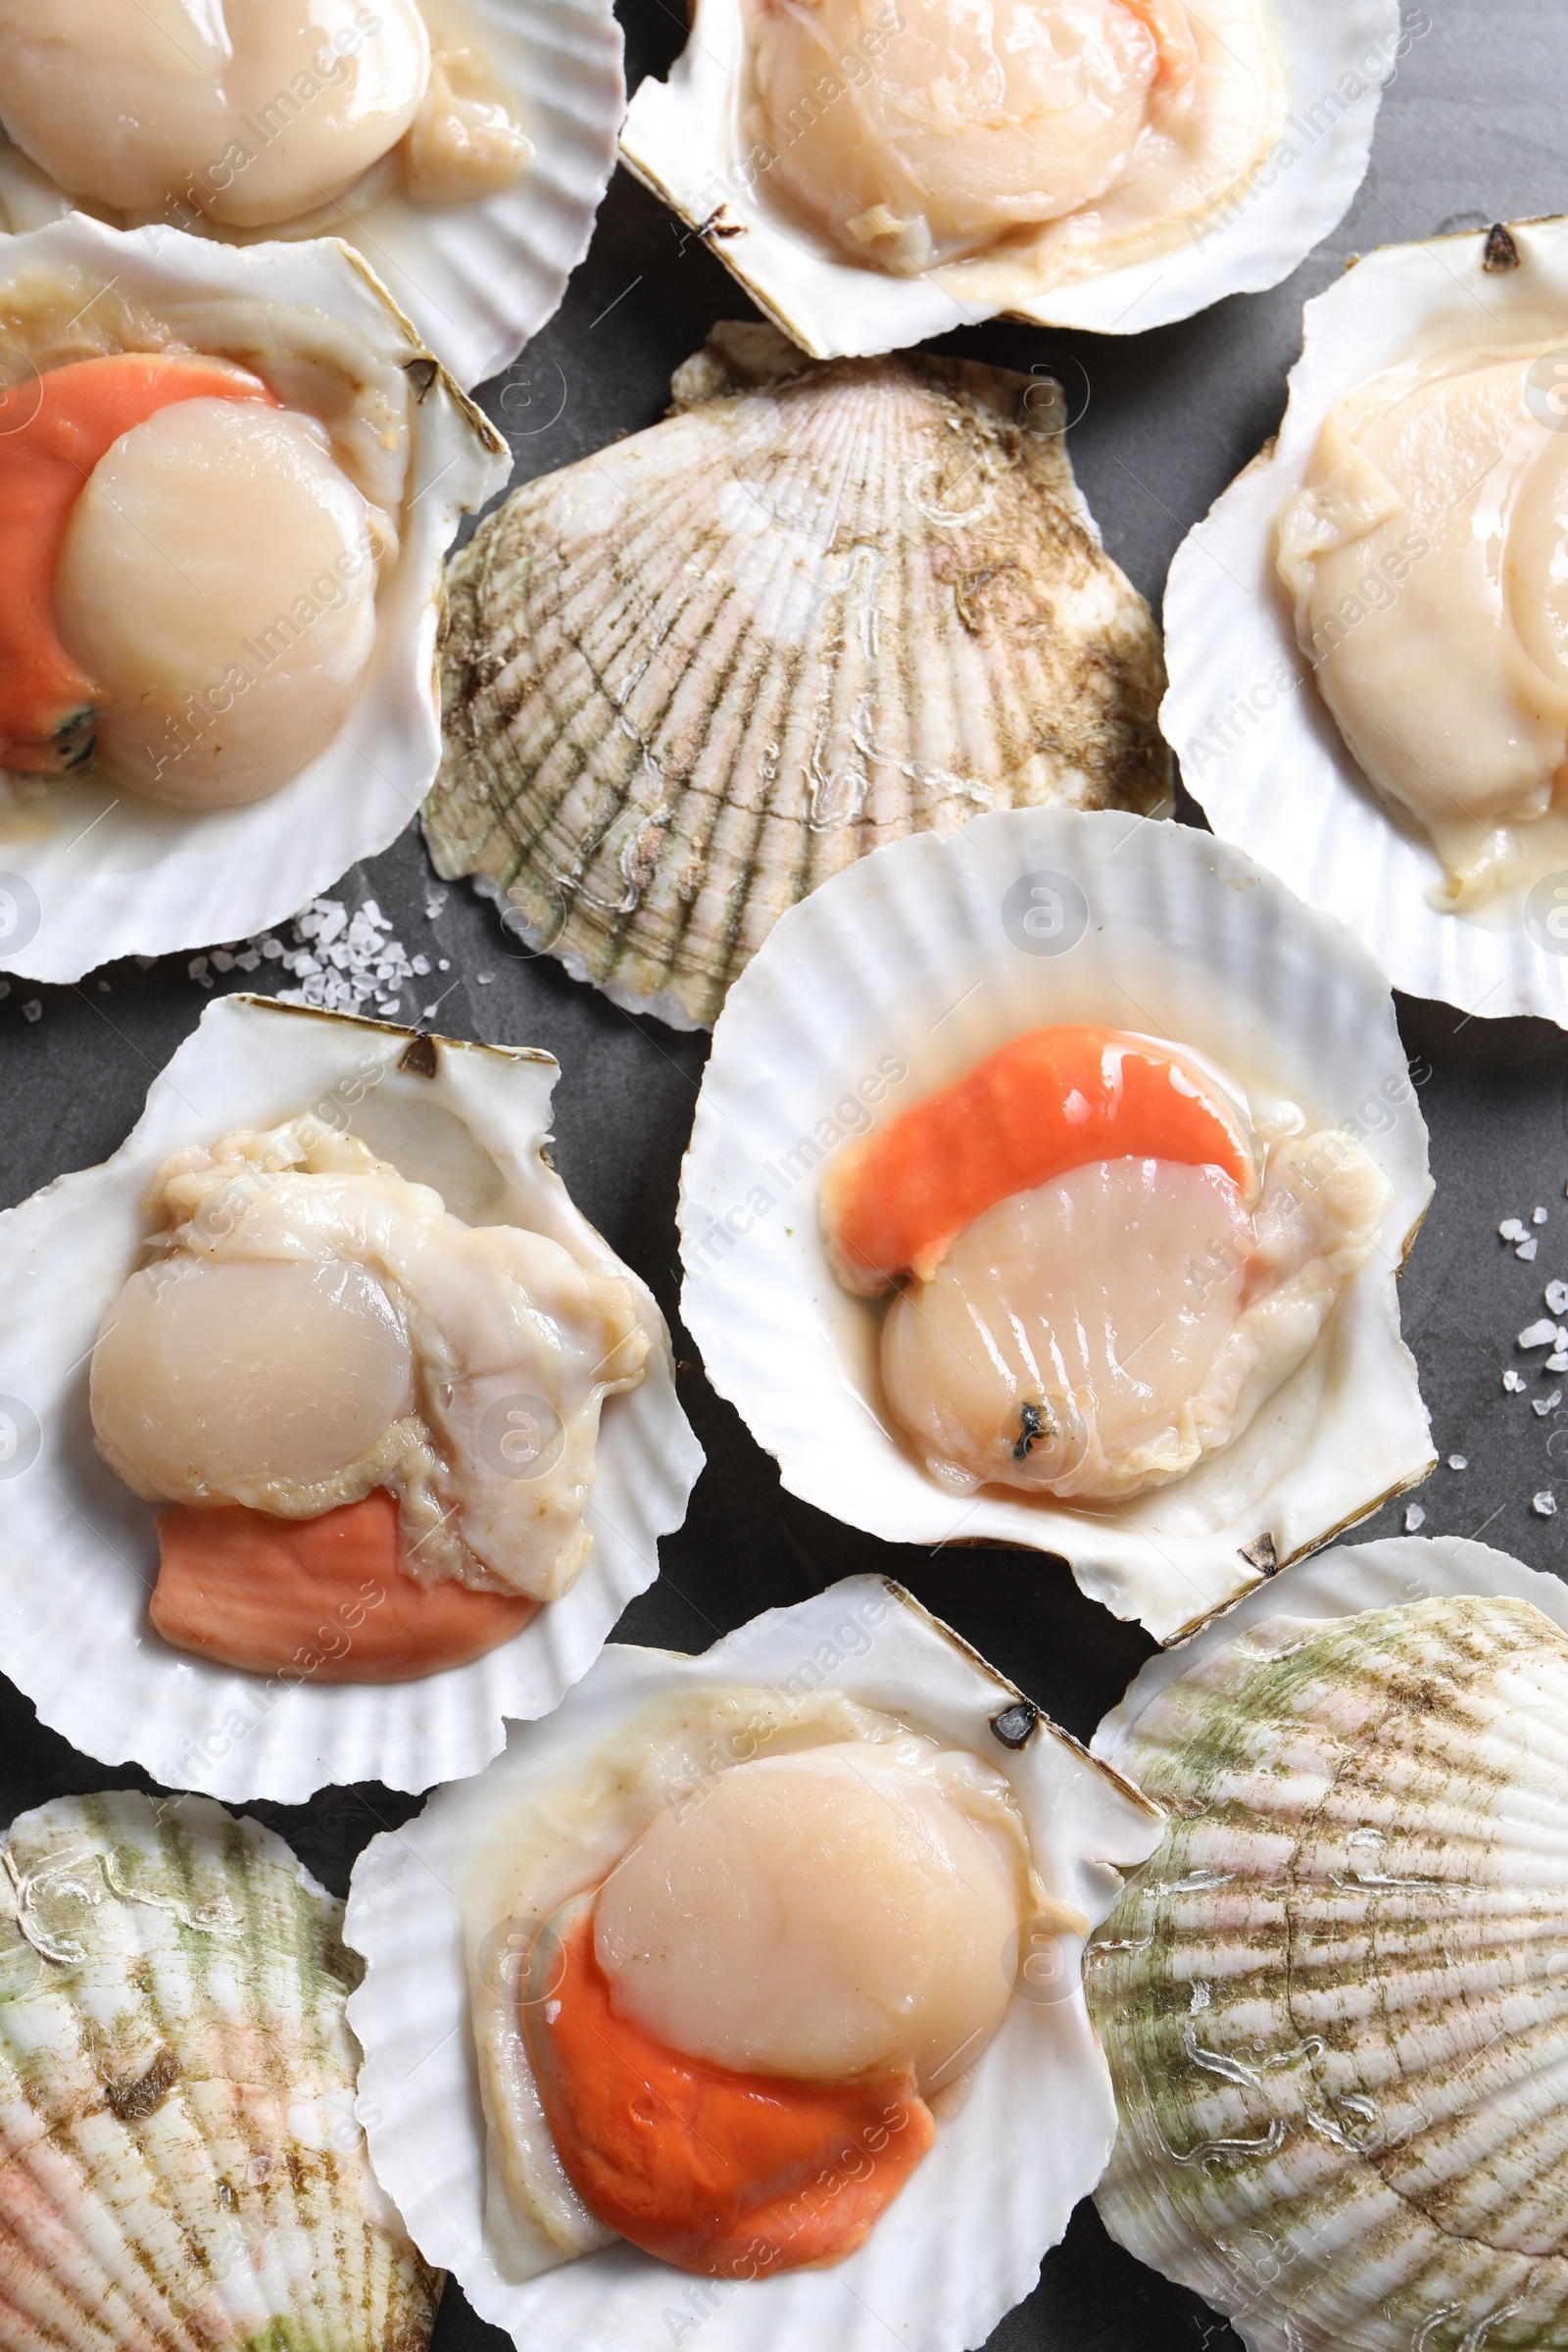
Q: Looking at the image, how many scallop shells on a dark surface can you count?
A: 10